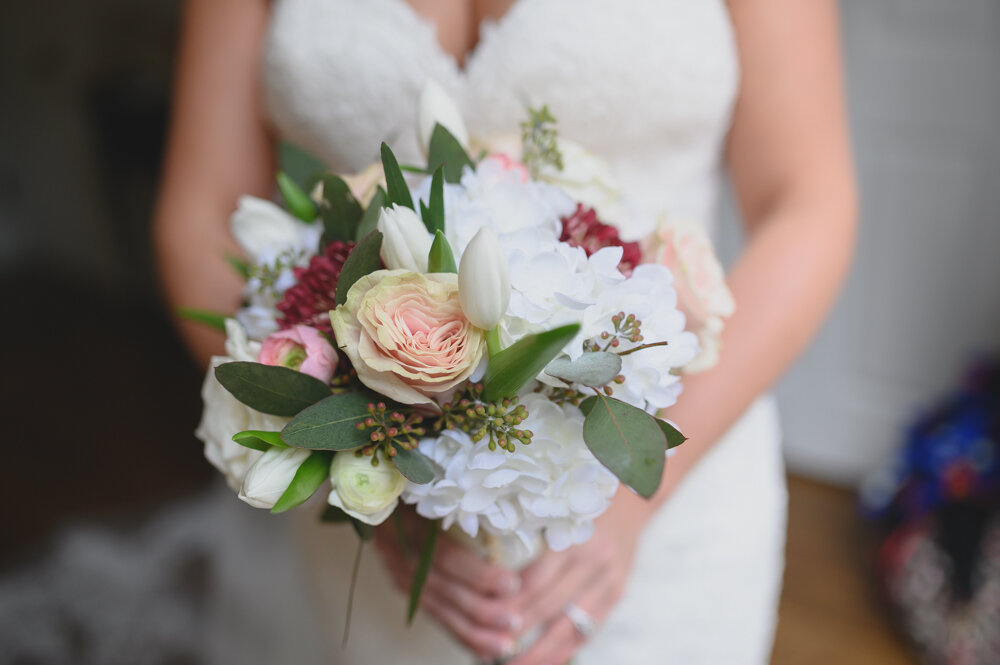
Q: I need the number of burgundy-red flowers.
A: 2